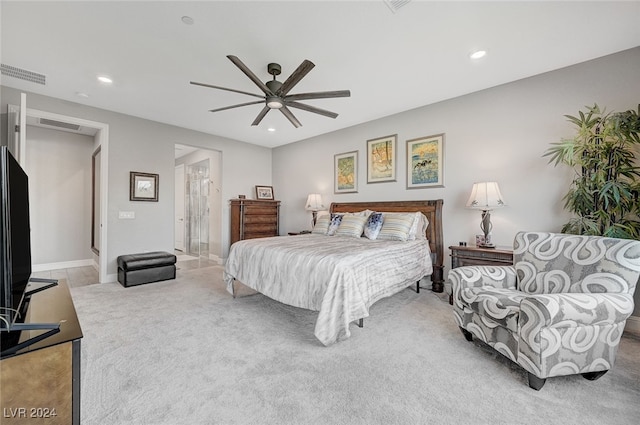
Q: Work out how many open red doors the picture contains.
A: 0